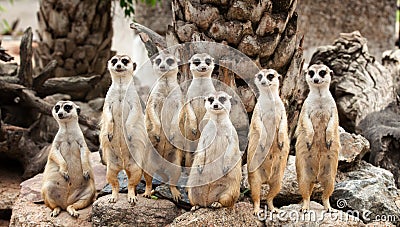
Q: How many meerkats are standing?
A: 5